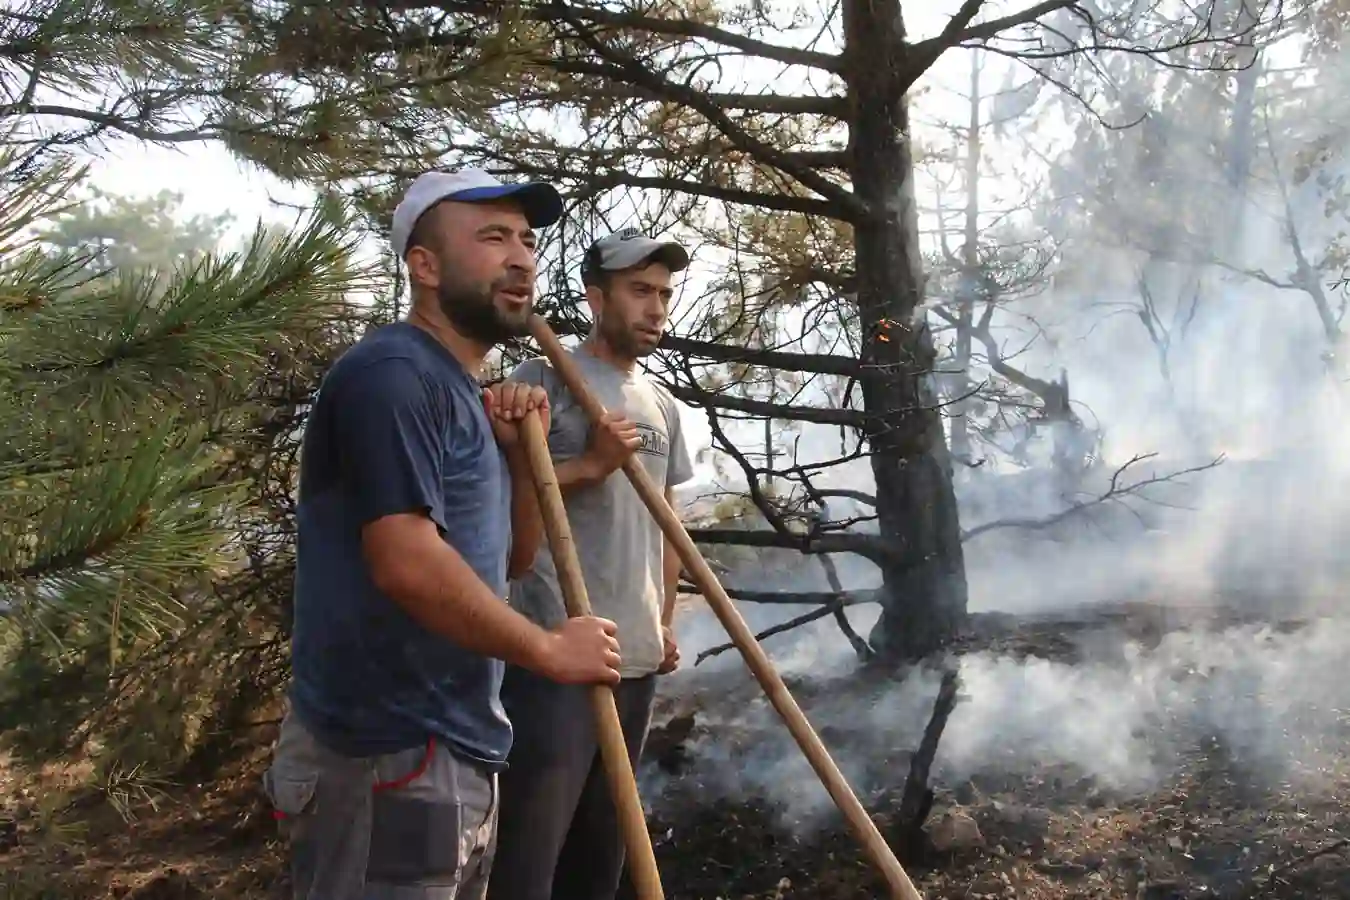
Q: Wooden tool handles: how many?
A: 2